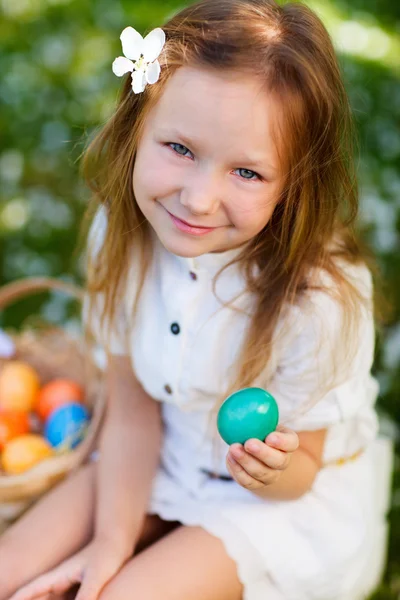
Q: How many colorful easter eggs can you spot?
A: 6